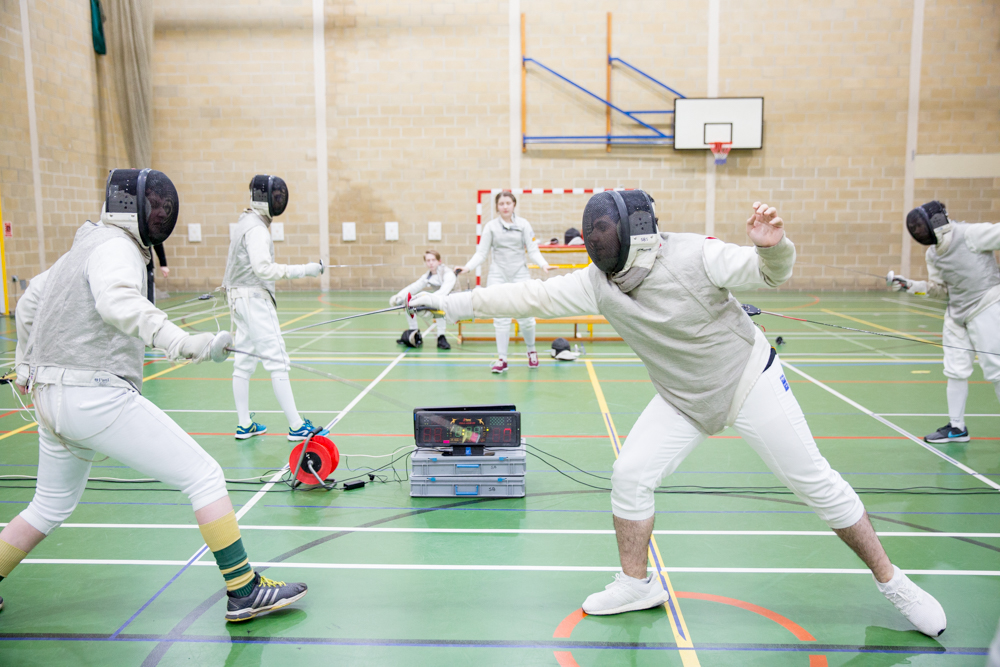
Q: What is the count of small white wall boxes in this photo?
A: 6